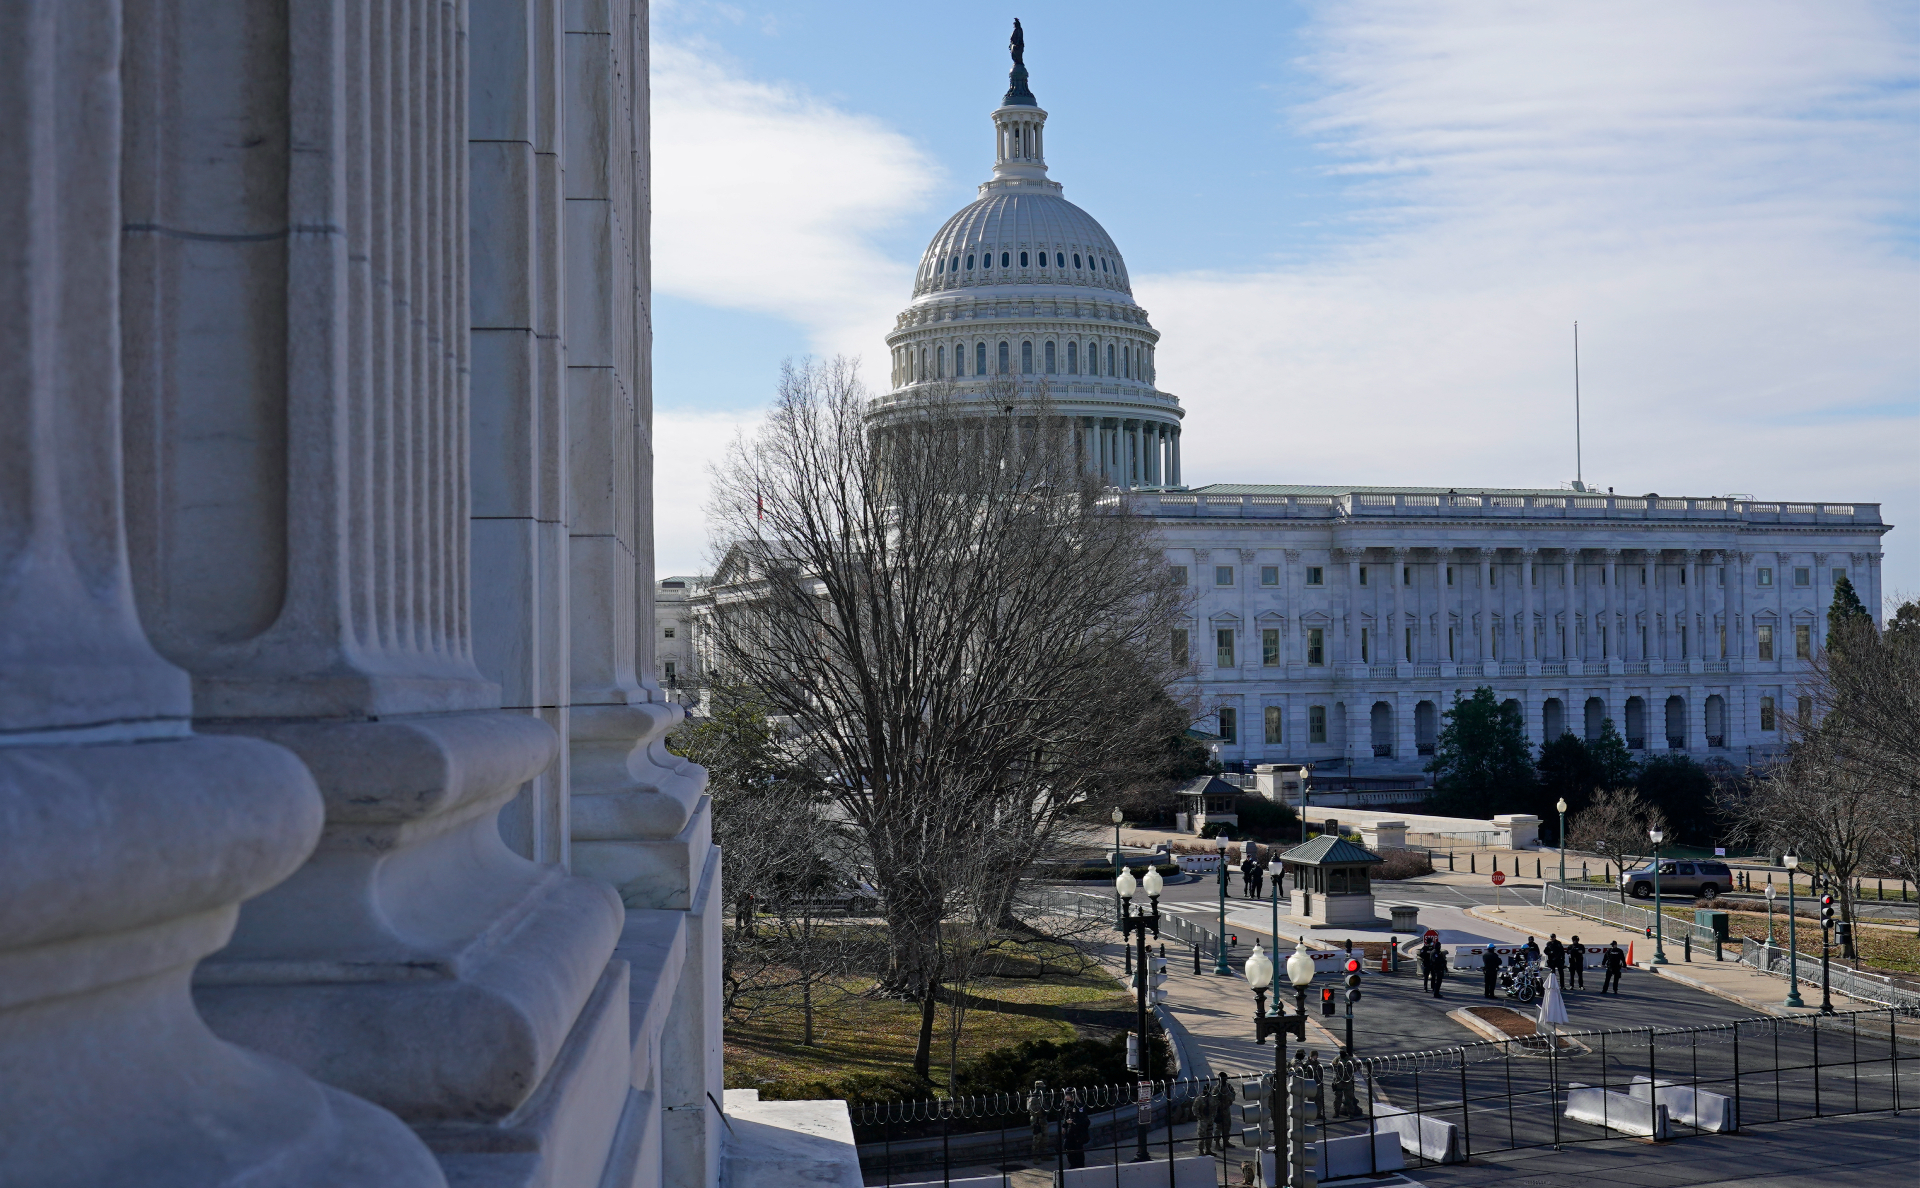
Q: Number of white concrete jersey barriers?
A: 6